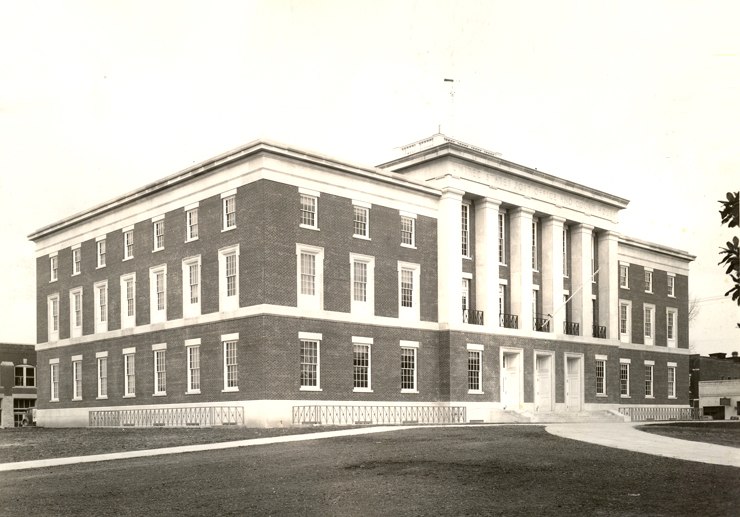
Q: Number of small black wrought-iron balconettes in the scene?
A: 5